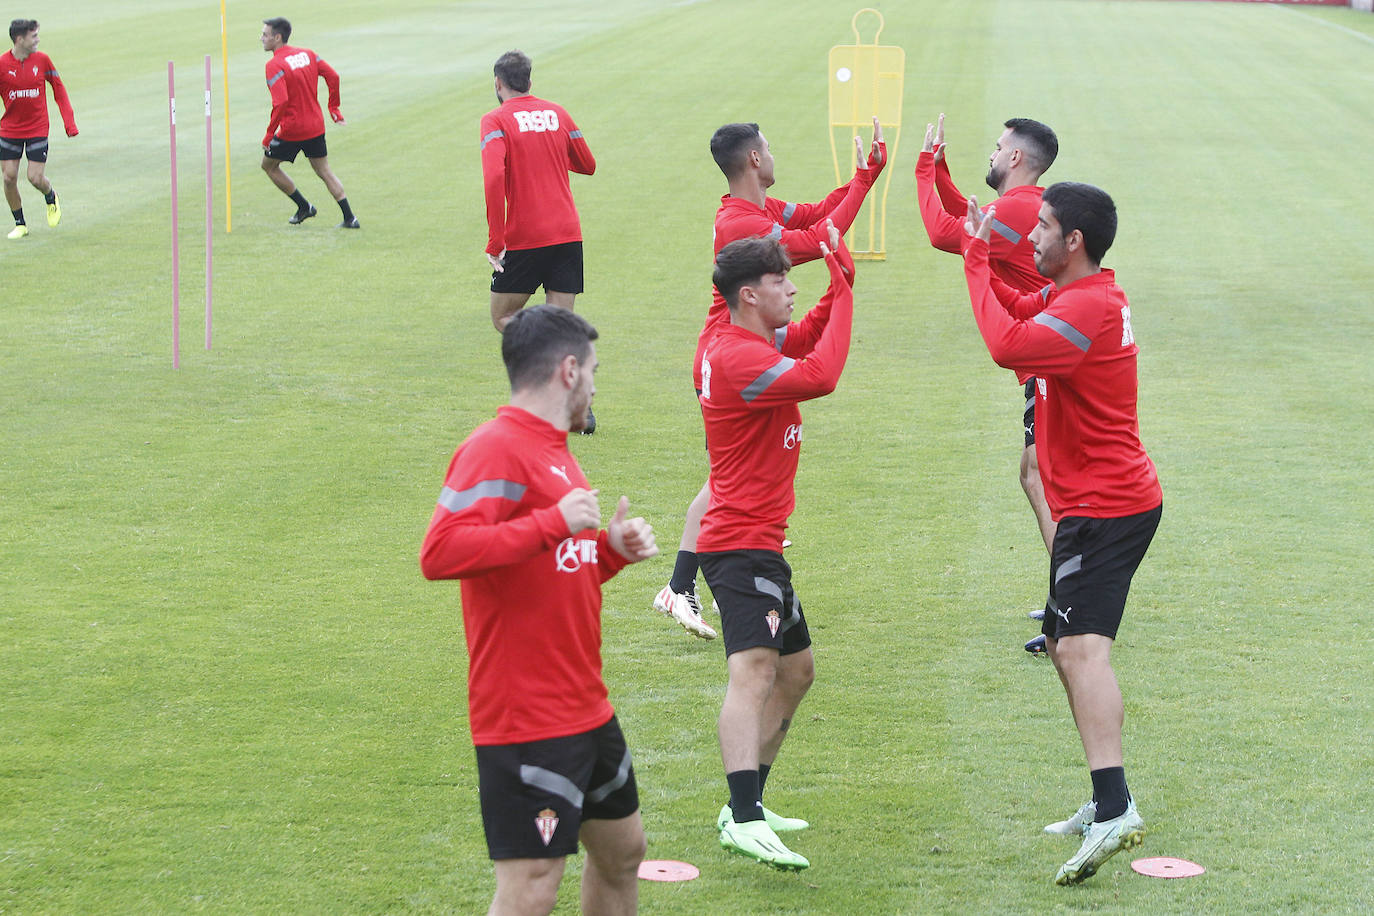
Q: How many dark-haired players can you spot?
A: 8